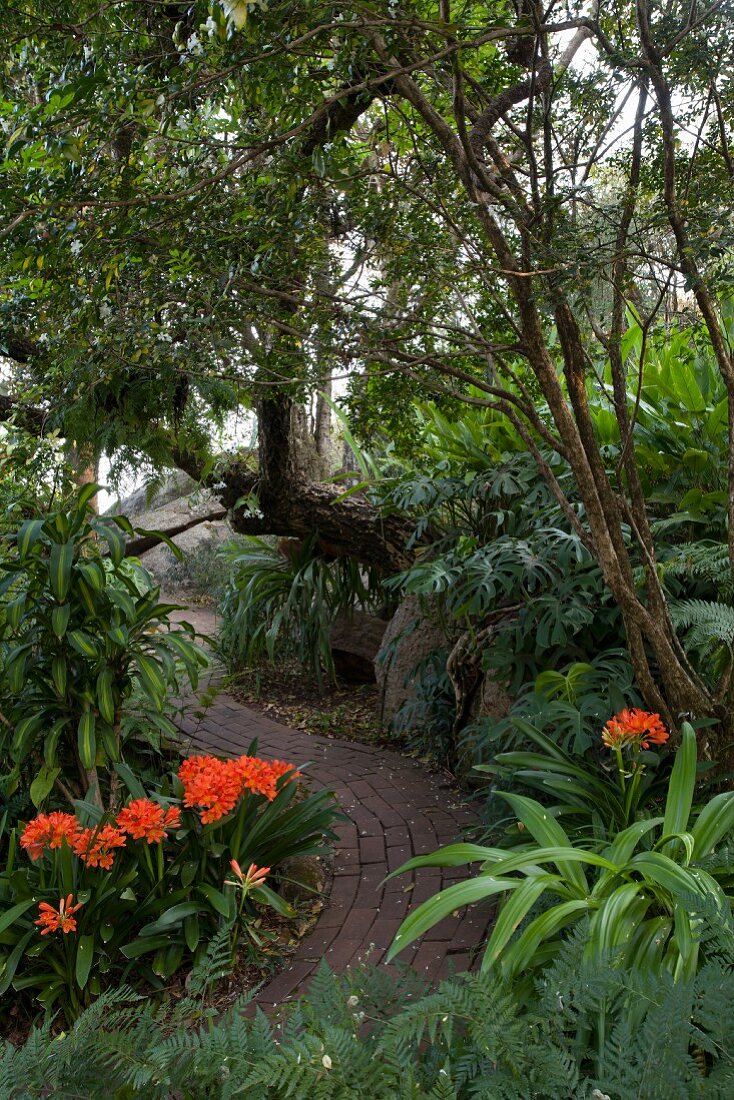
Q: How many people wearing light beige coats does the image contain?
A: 0